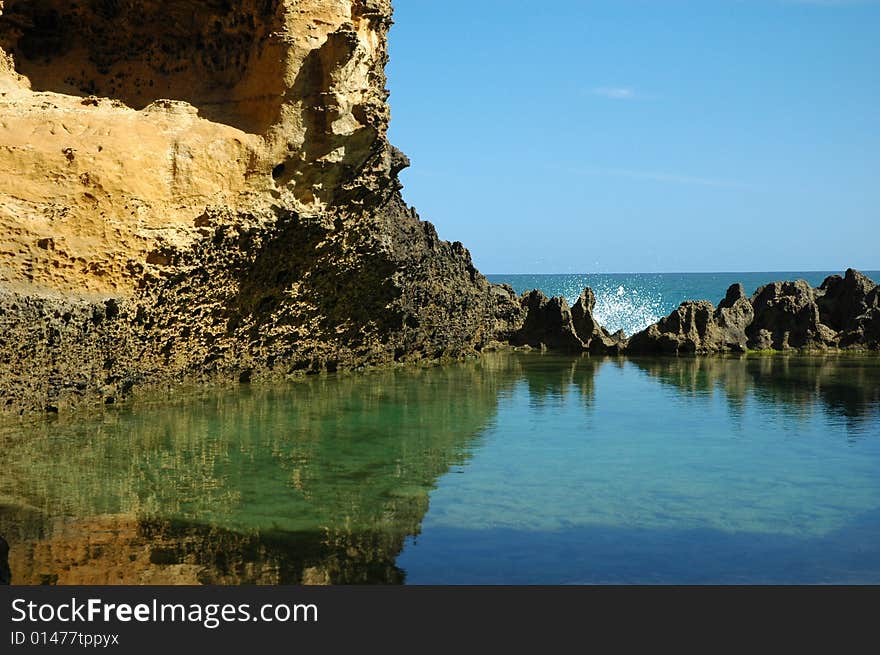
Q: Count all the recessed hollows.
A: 1